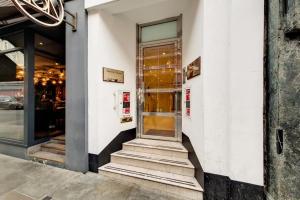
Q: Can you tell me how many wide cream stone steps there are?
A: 3